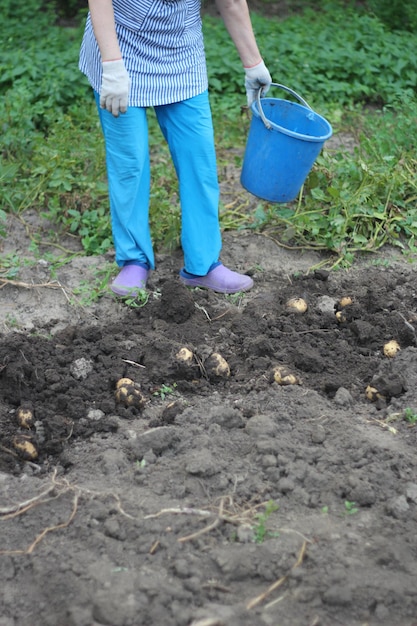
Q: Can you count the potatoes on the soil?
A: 12